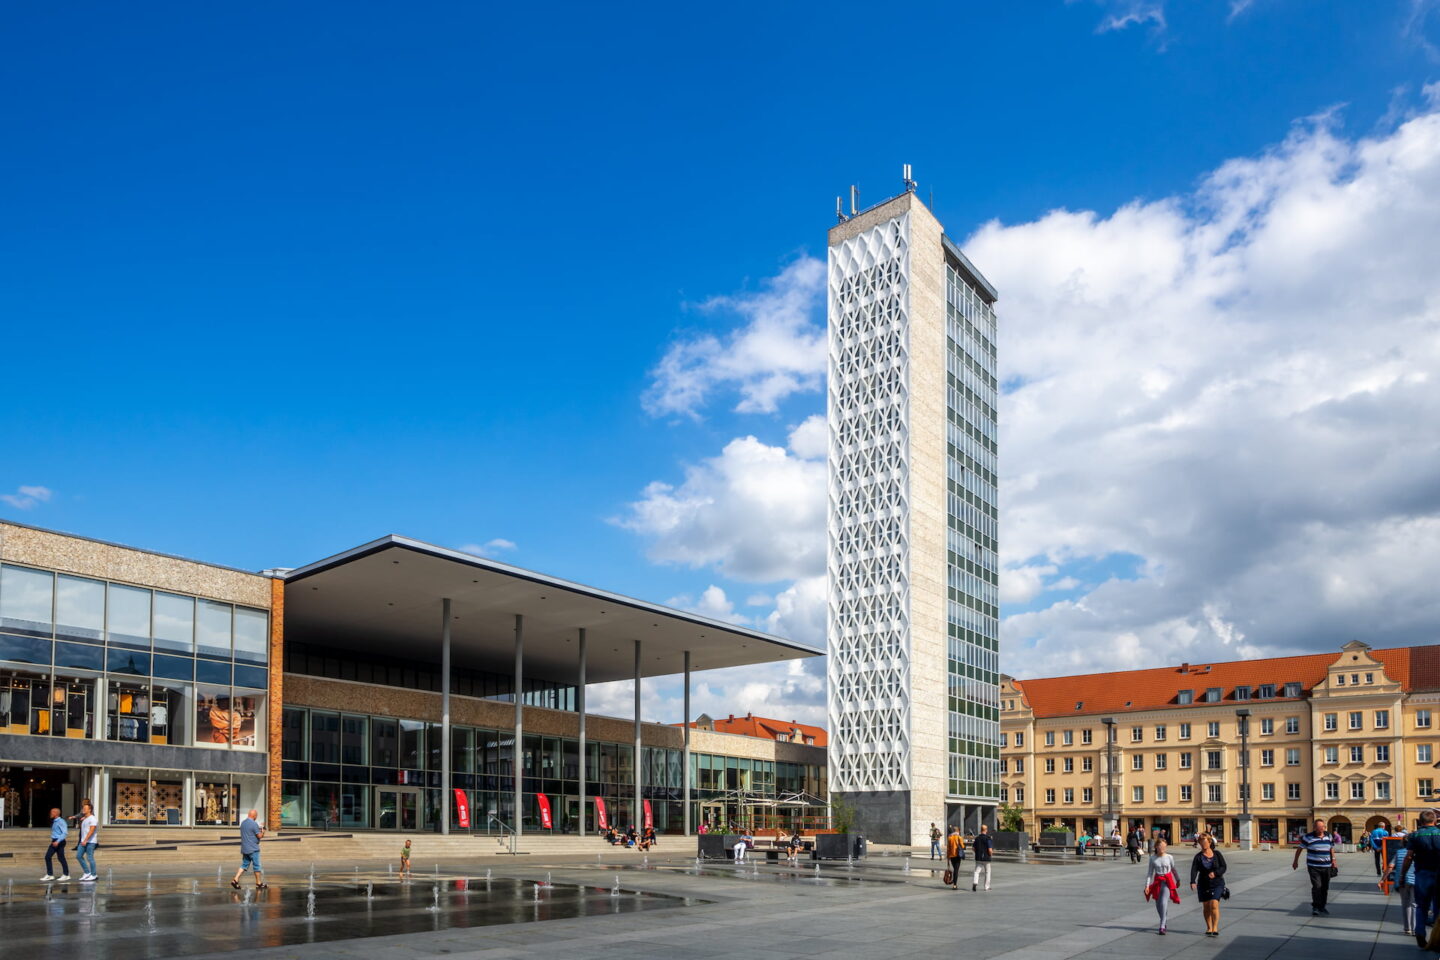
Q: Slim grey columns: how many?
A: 5